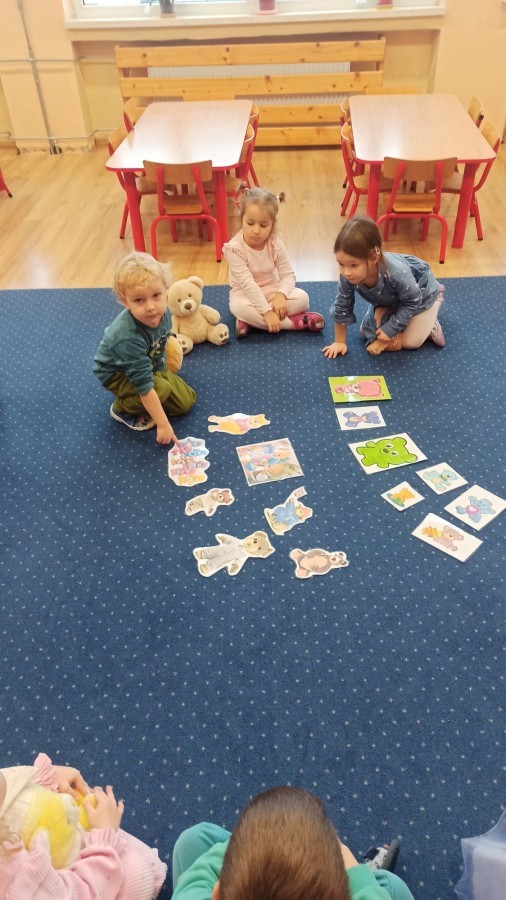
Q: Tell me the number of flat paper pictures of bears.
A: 14